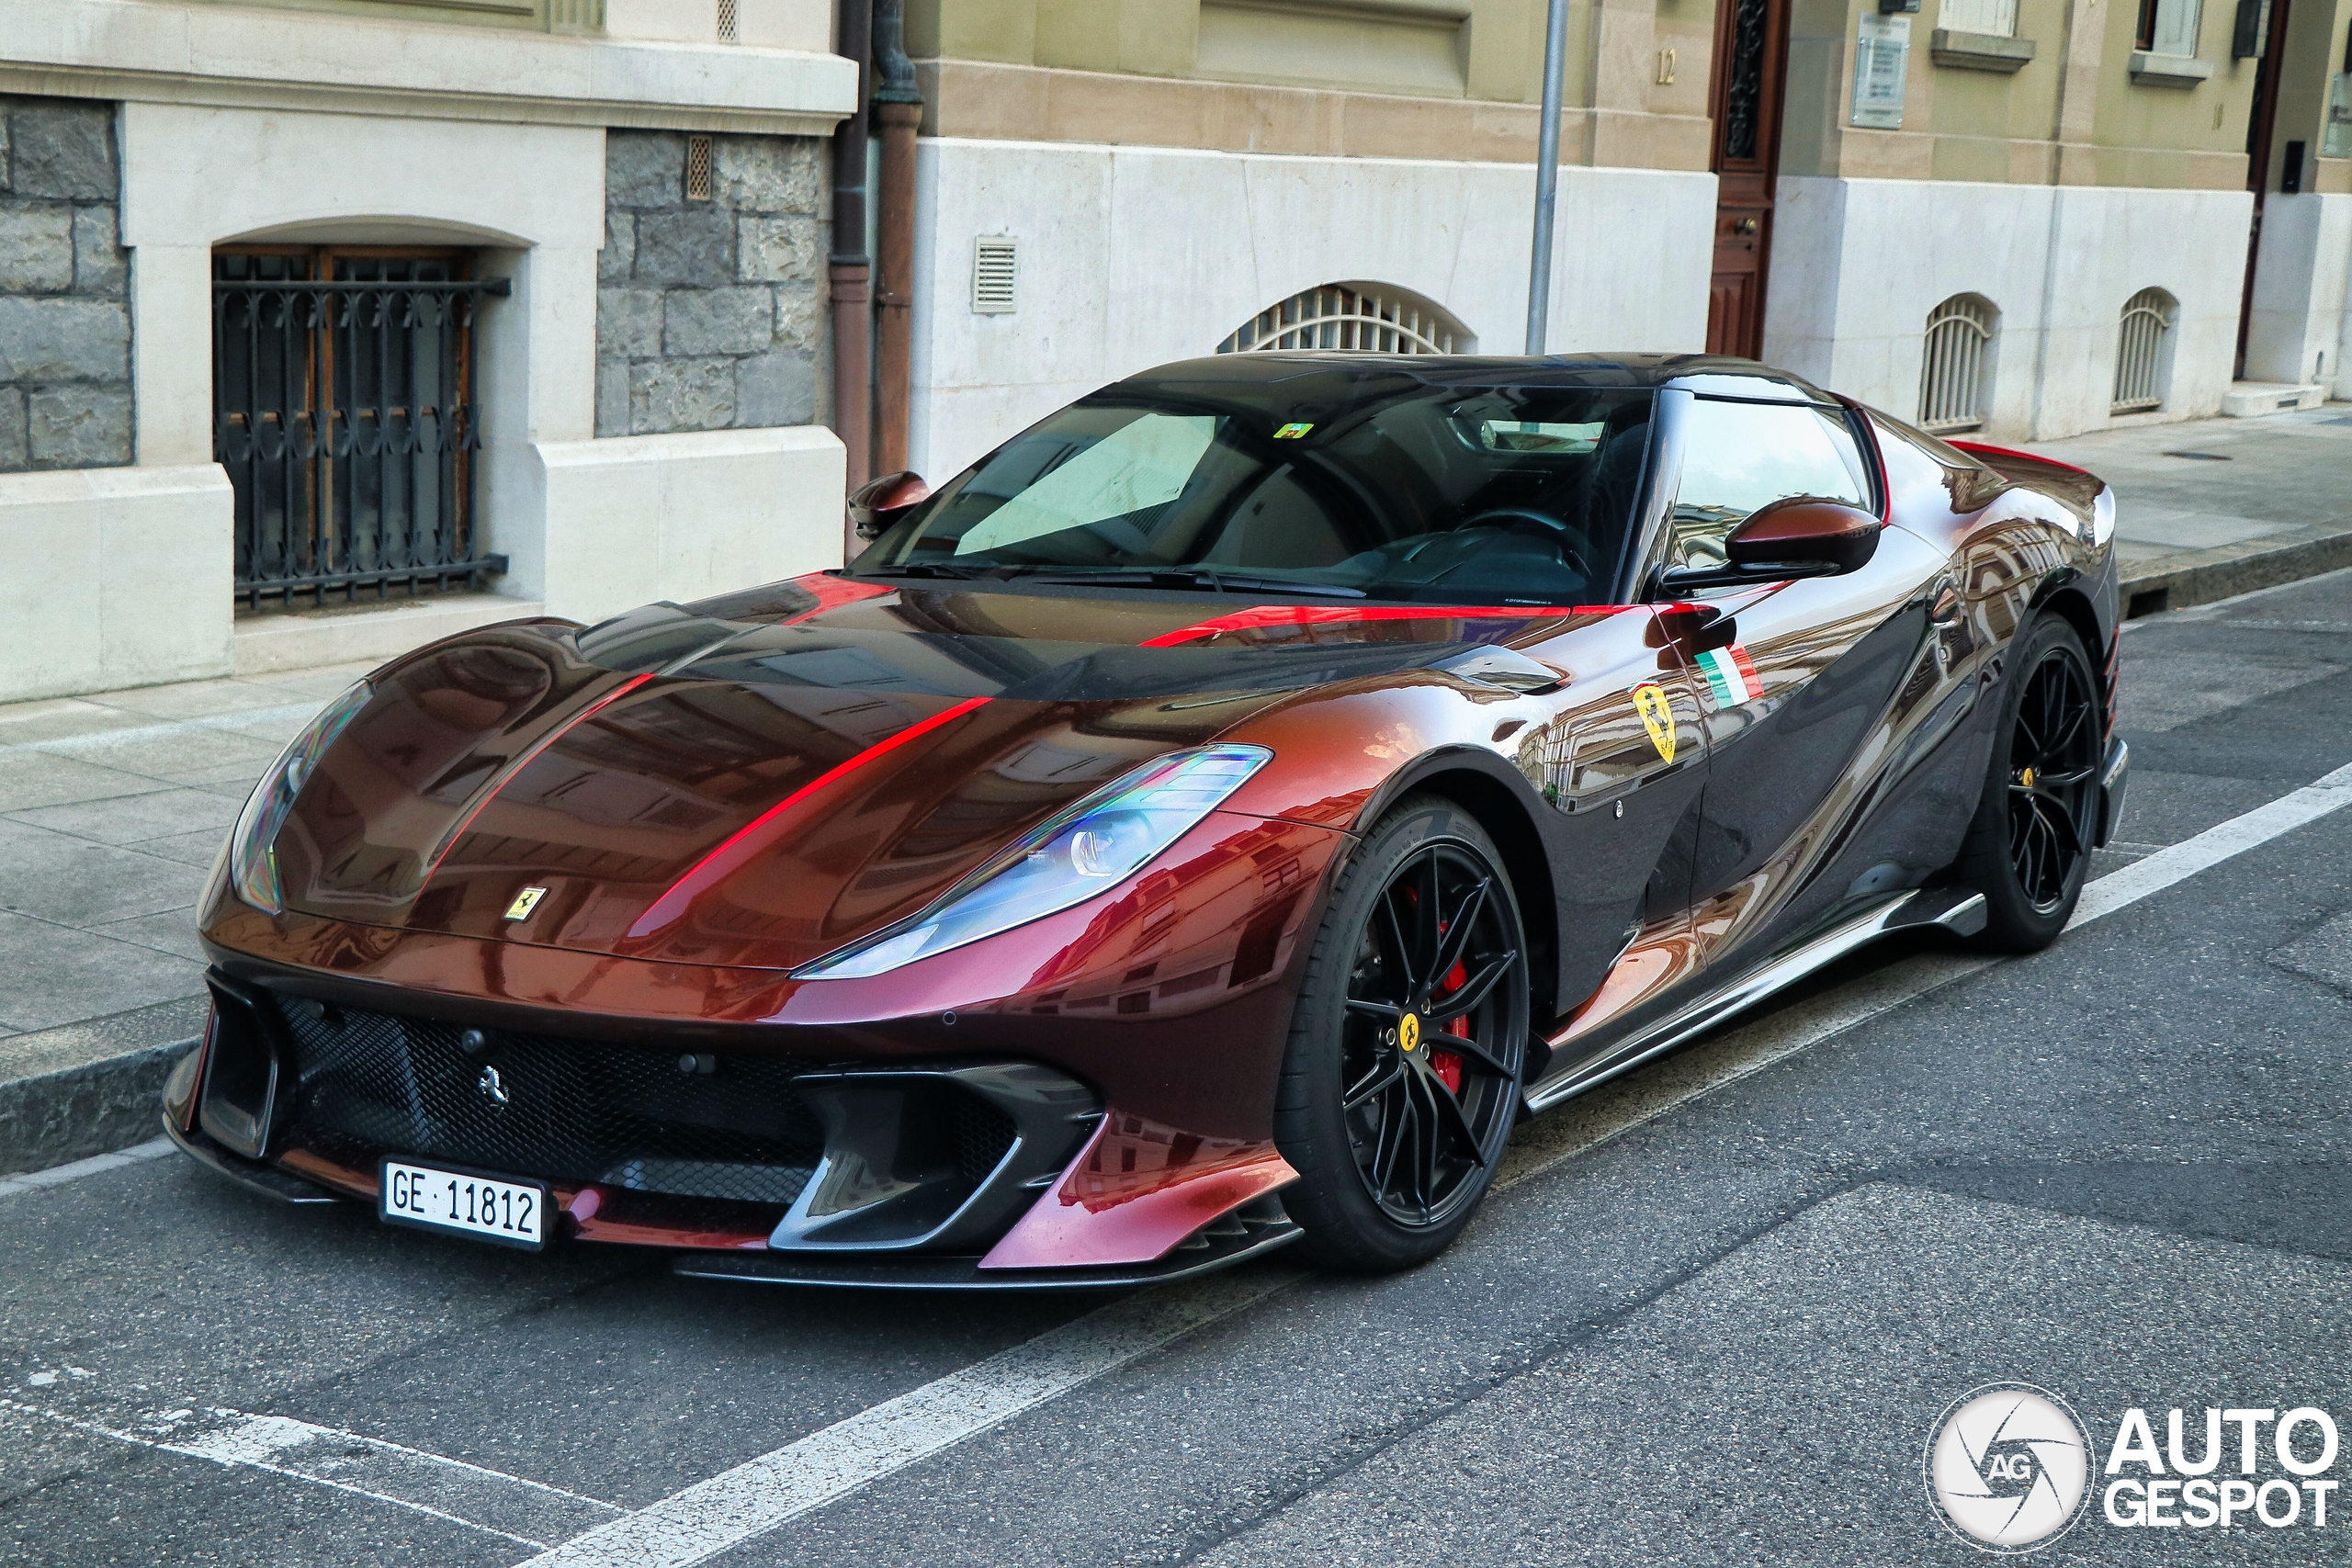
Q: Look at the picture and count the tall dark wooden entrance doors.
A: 2